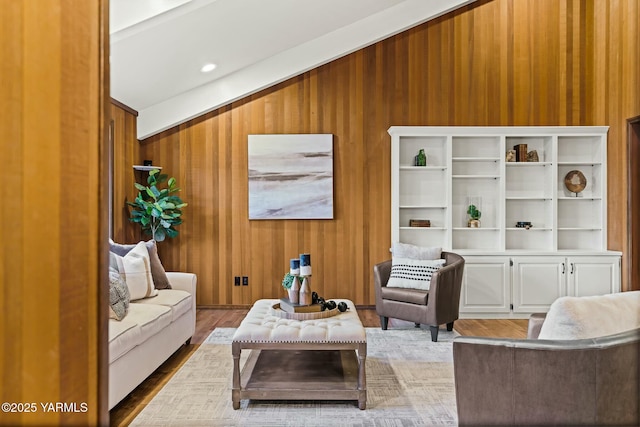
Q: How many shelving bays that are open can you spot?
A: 4